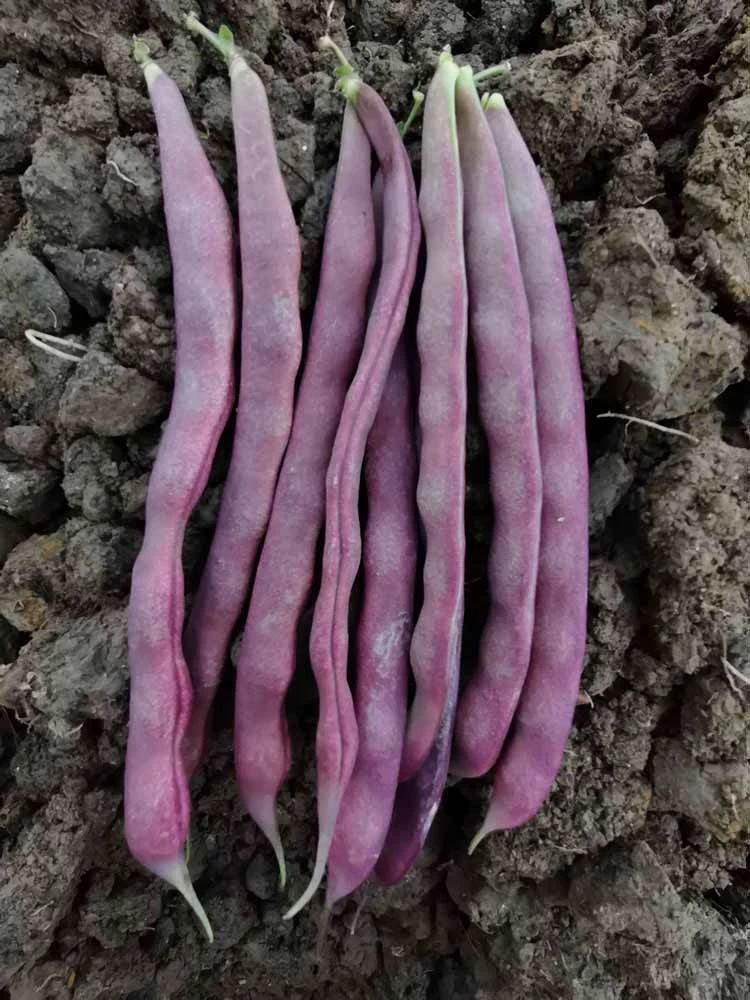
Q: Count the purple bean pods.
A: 9